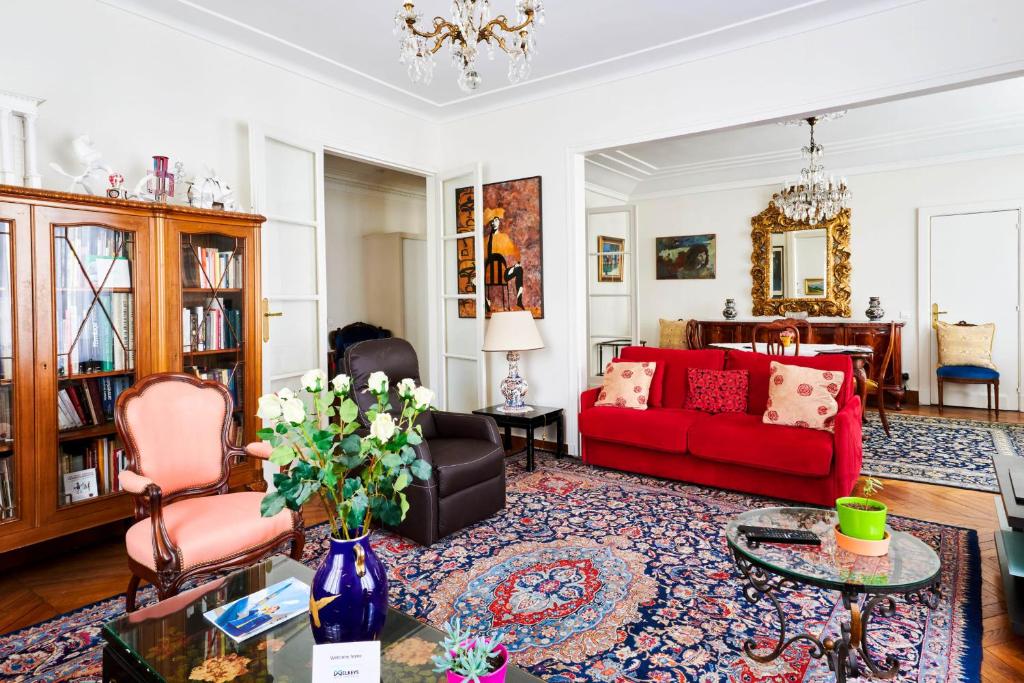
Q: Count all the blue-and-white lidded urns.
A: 2